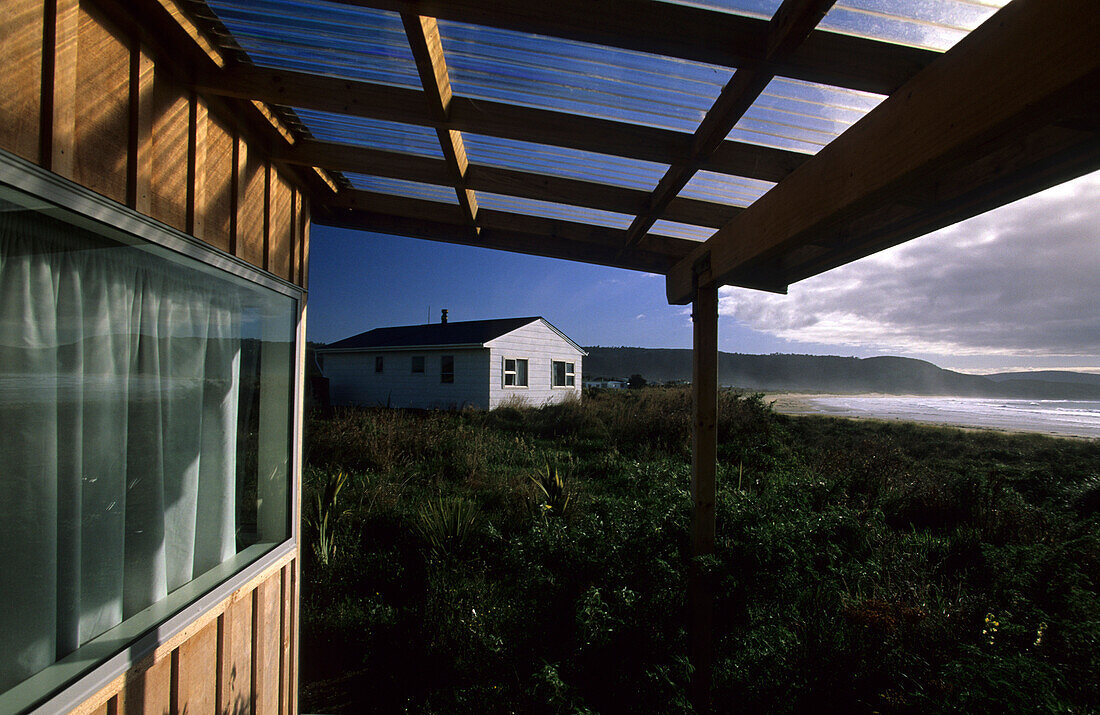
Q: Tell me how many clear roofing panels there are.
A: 11